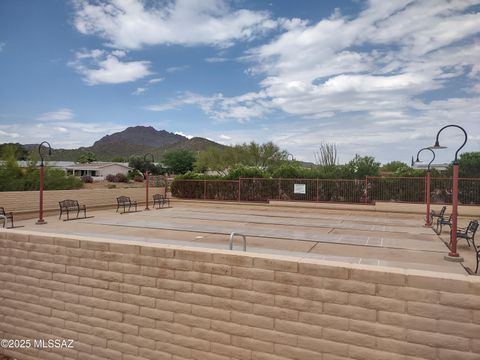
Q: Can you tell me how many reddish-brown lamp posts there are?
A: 4